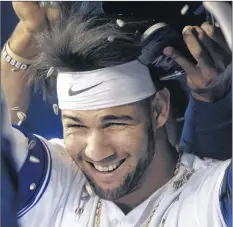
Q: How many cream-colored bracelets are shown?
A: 1